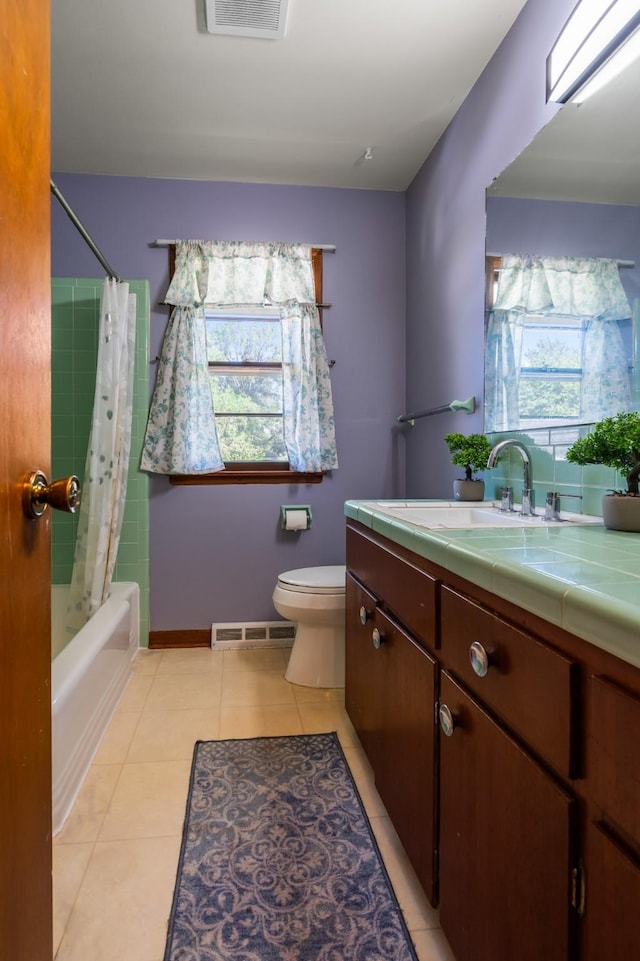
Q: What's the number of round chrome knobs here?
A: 4